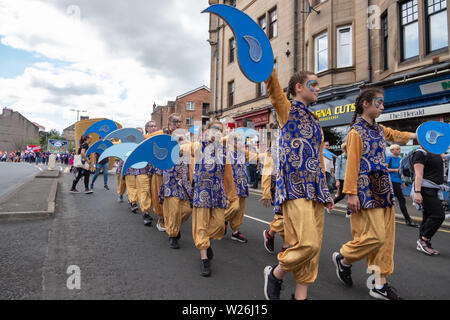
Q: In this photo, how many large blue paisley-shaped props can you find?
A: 7